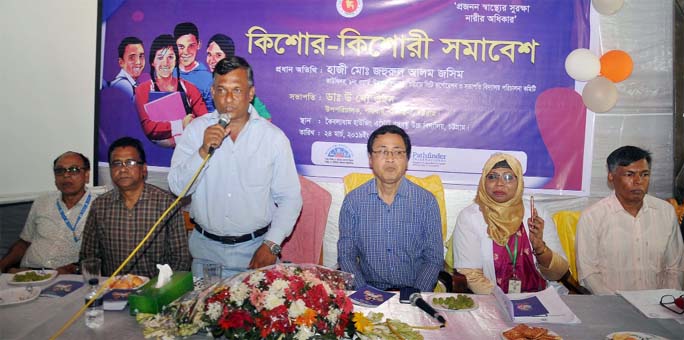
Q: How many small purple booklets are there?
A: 4